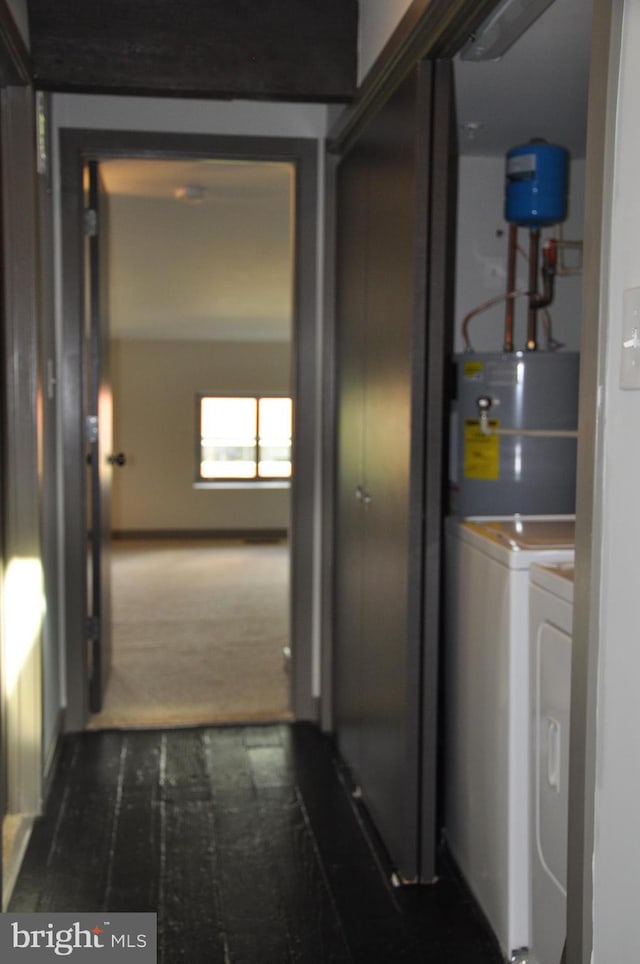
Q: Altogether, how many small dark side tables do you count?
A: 0